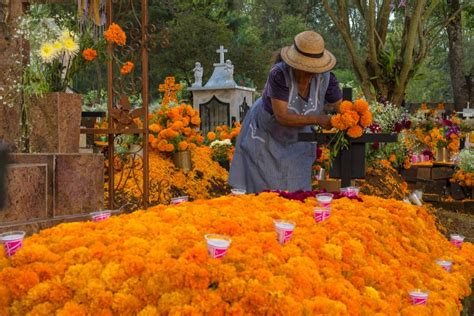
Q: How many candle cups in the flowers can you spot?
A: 12